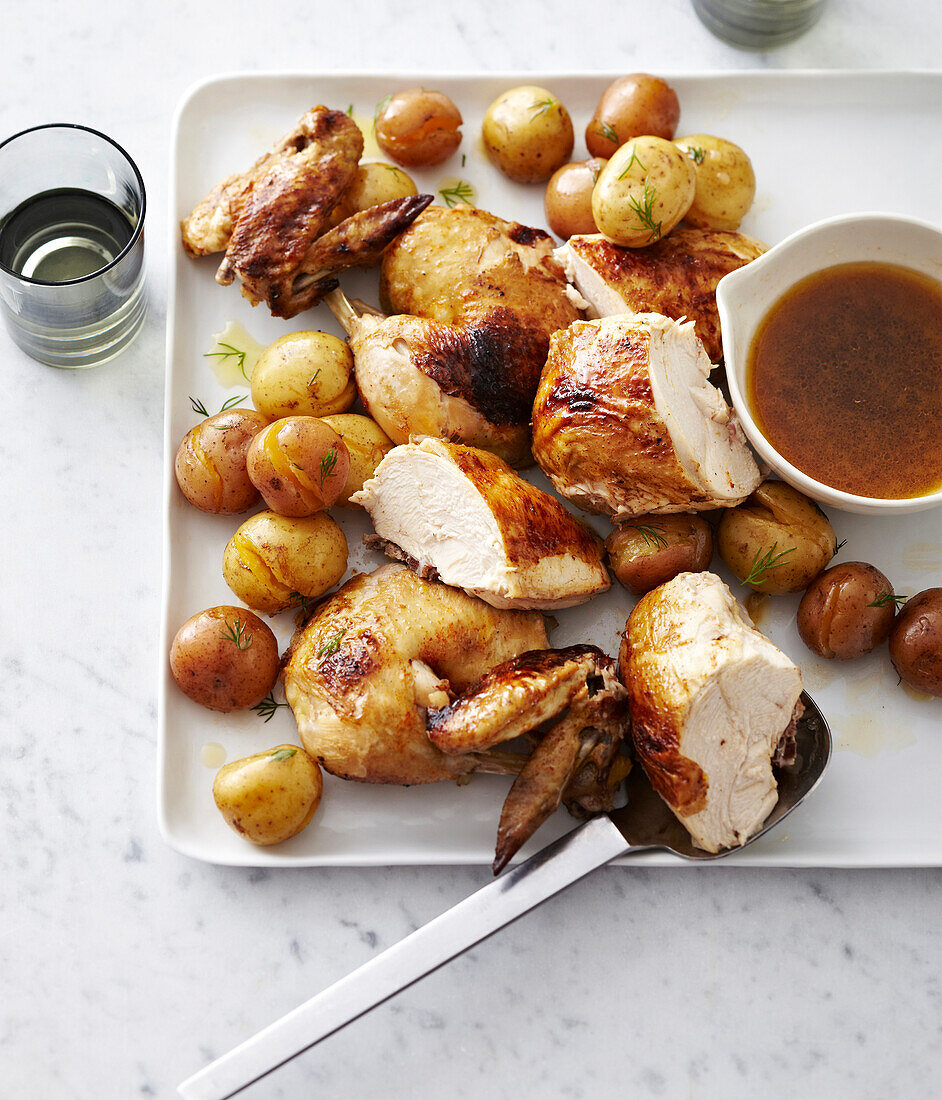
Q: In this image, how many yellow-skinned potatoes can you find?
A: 9